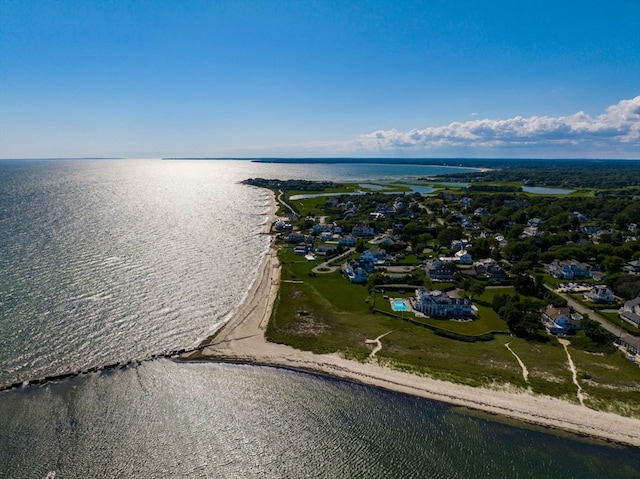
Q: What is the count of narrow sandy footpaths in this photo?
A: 3